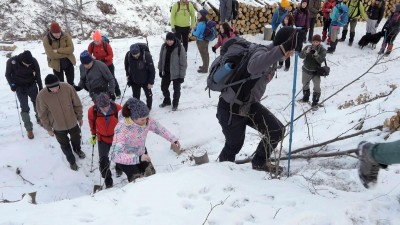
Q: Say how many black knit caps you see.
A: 4